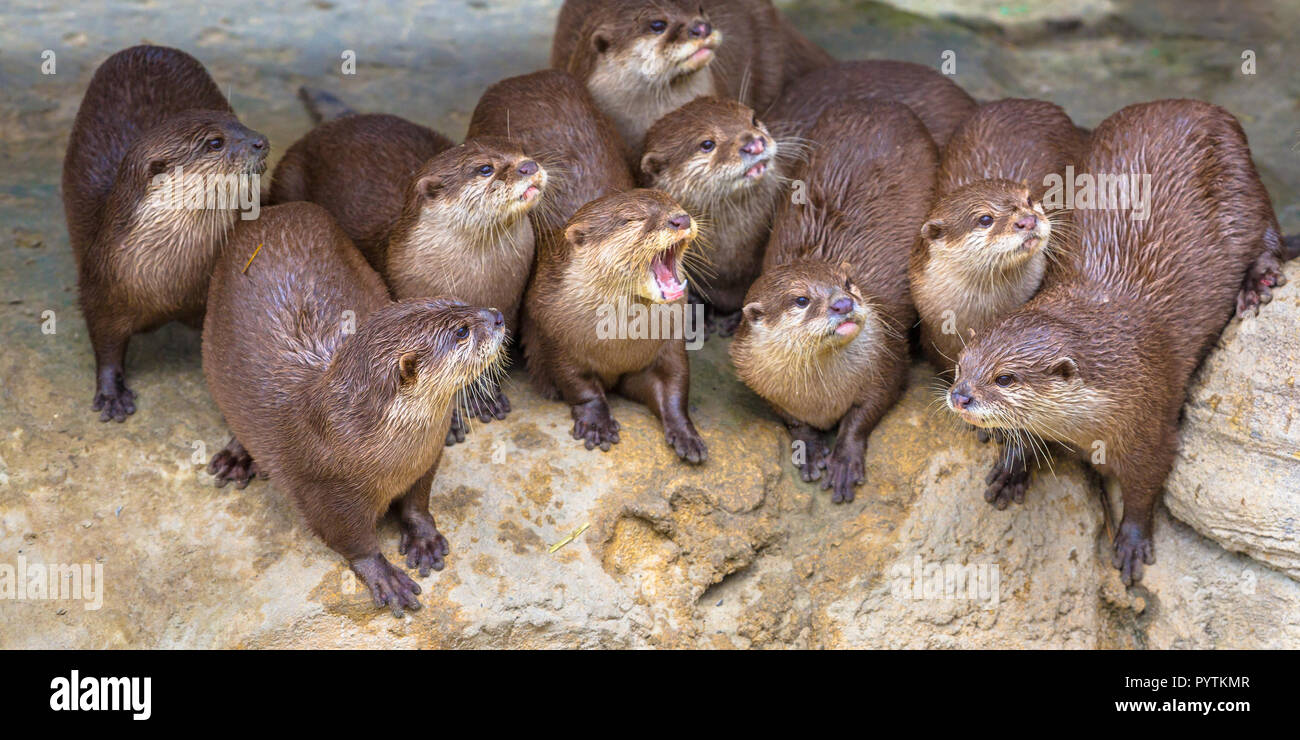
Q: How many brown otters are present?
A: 9